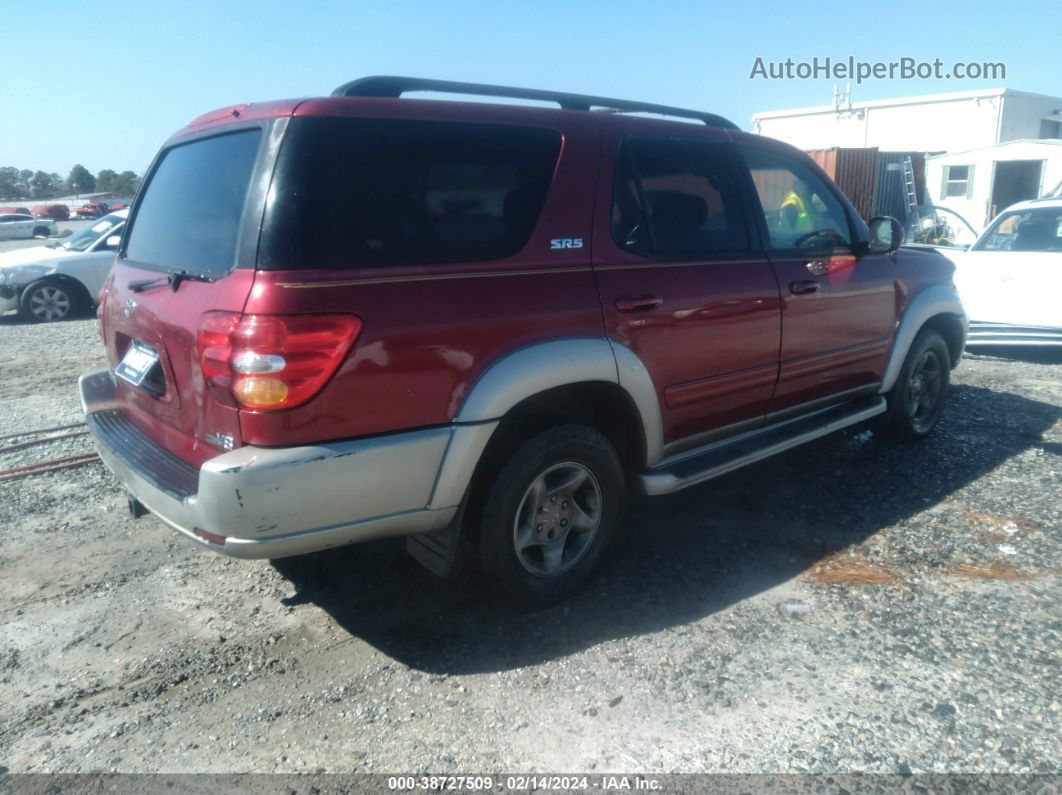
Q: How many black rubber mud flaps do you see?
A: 1